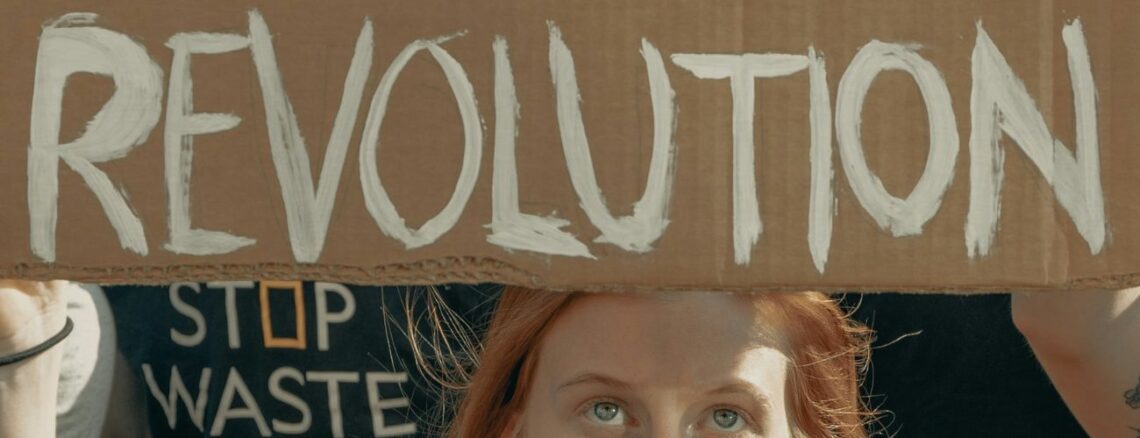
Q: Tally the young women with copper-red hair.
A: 1